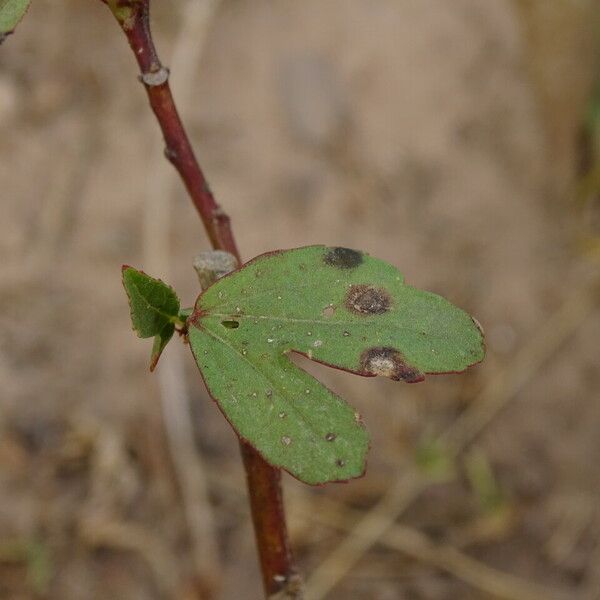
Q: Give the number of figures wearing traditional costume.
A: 0